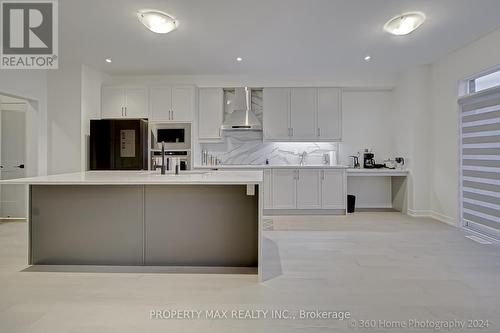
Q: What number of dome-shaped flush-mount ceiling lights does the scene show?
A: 2